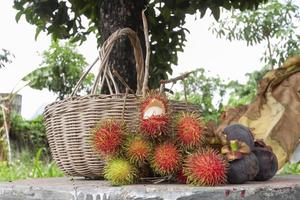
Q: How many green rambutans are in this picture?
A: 1